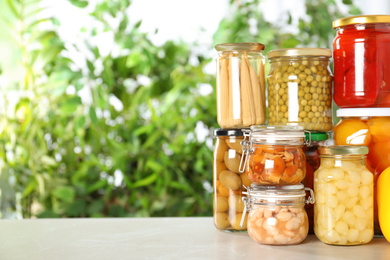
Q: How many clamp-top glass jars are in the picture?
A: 2